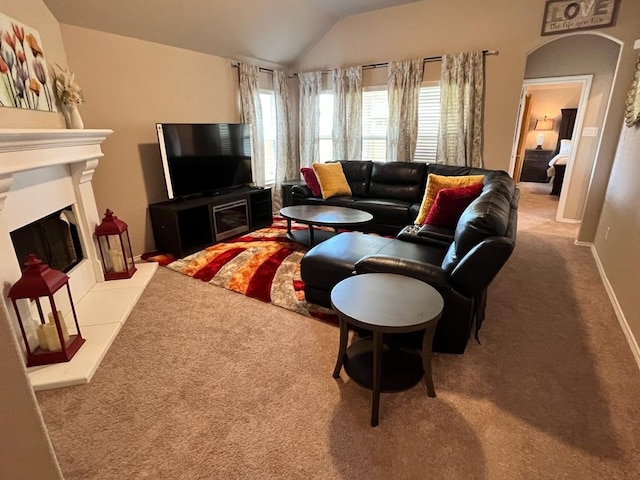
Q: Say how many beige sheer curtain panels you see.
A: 6